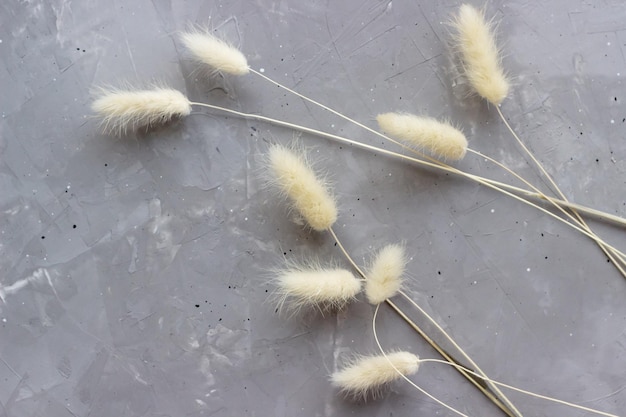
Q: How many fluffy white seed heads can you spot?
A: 8